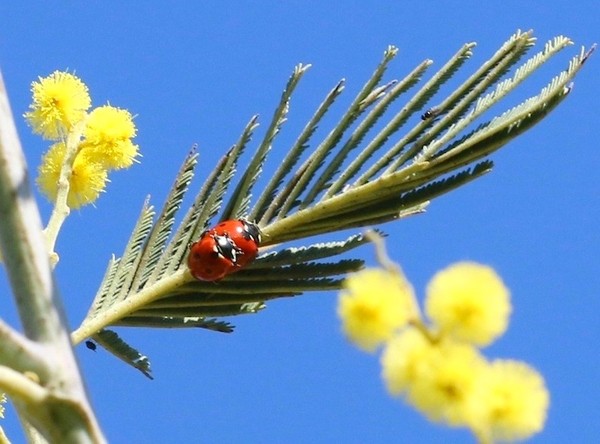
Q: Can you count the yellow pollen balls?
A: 8